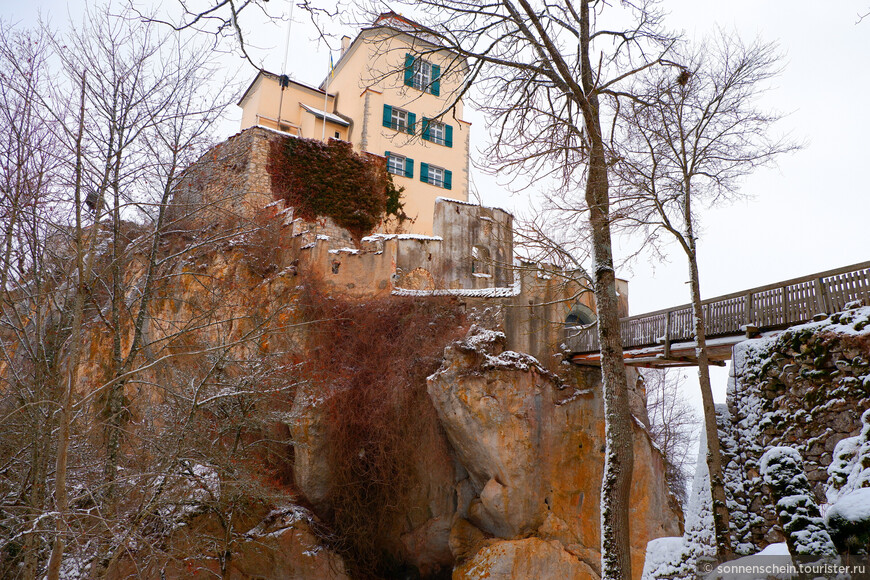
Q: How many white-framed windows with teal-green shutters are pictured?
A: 5